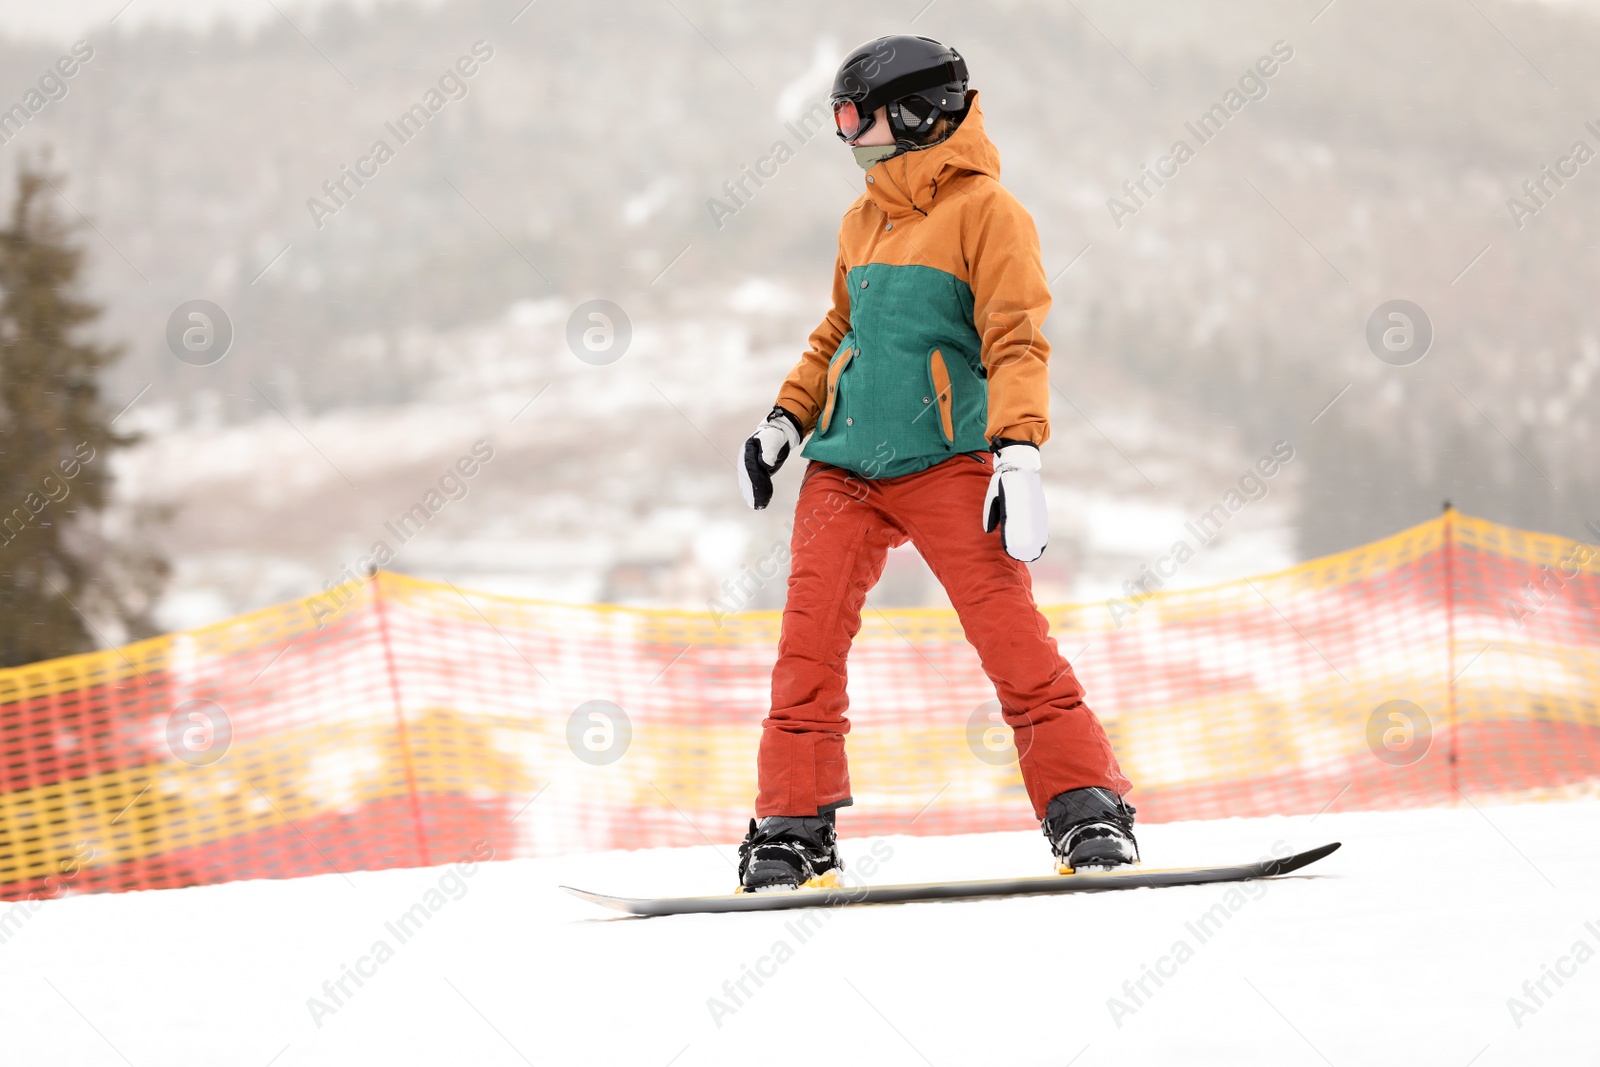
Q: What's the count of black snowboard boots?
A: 2